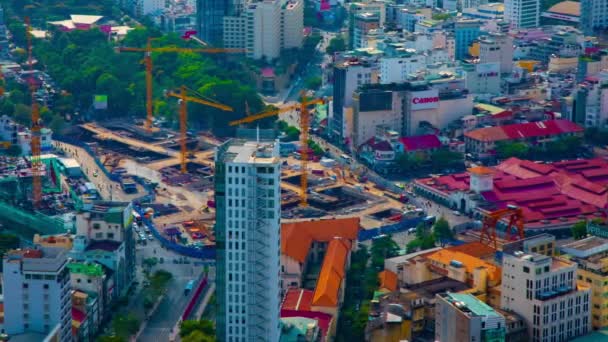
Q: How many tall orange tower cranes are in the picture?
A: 4